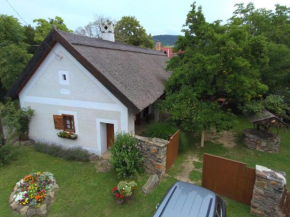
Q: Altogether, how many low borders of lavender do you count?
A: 1